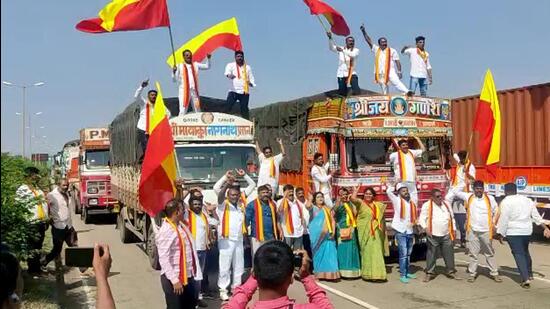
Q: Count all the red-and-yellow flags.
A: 5